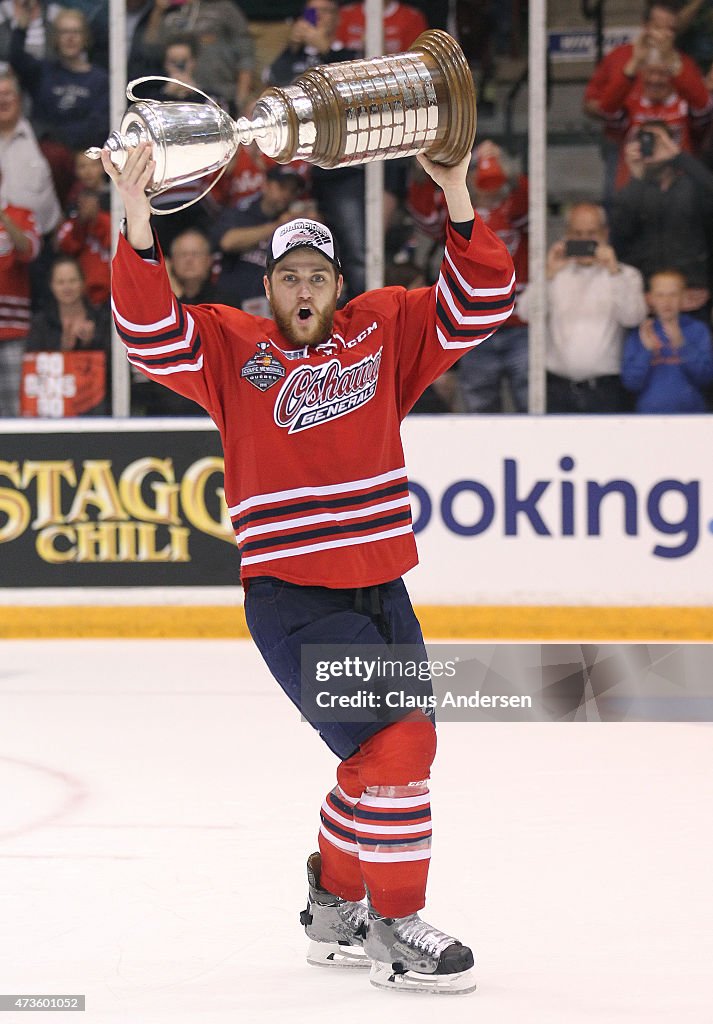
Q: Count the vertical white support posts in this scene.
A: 3